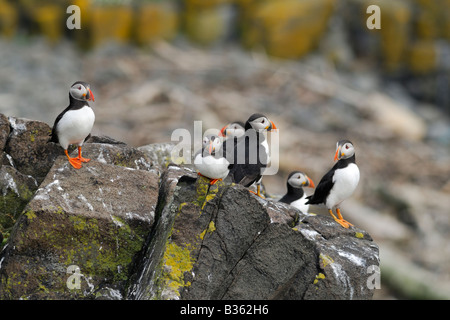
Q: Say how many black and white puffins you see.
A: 6